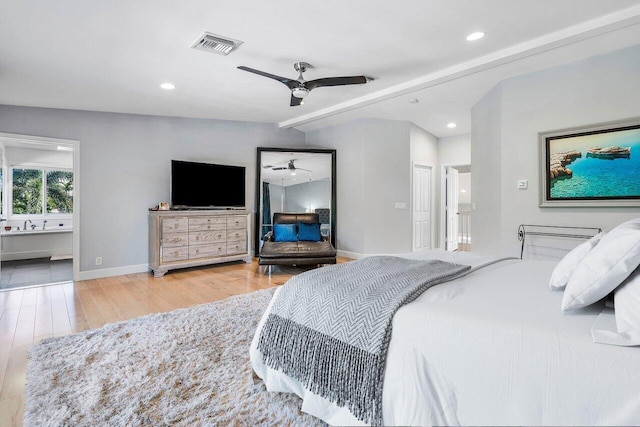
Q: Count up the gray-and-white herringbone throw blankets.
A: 1